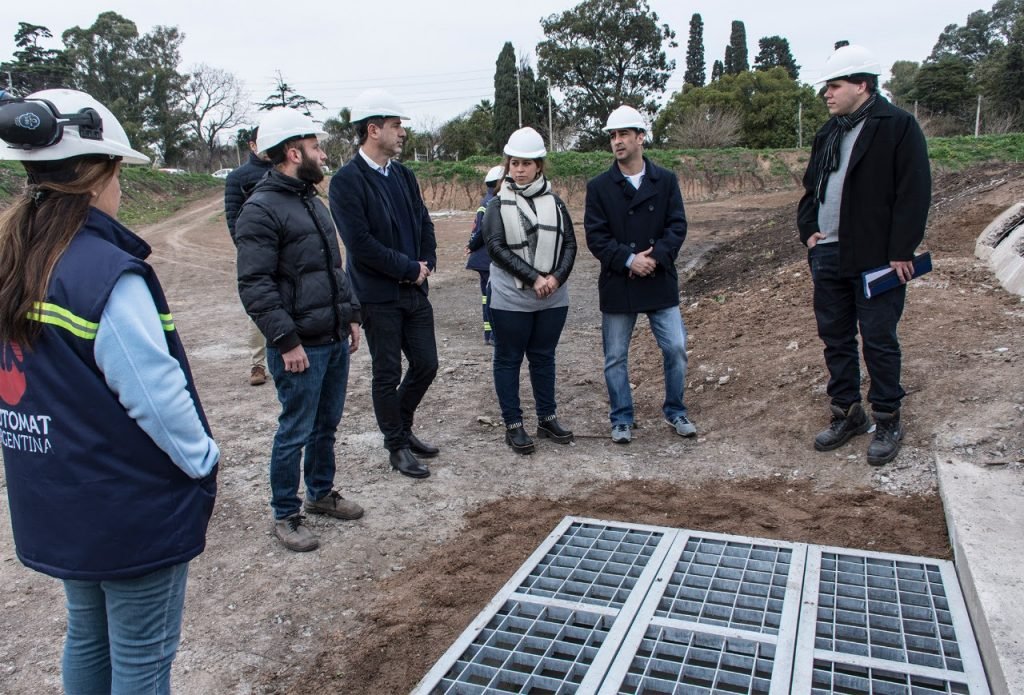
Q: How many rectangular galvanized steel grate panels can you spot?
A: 3